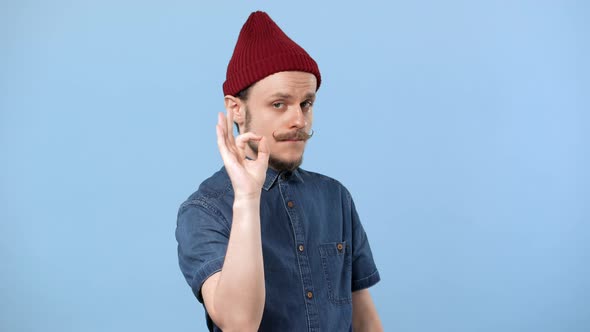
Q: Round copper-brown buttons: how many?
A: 4